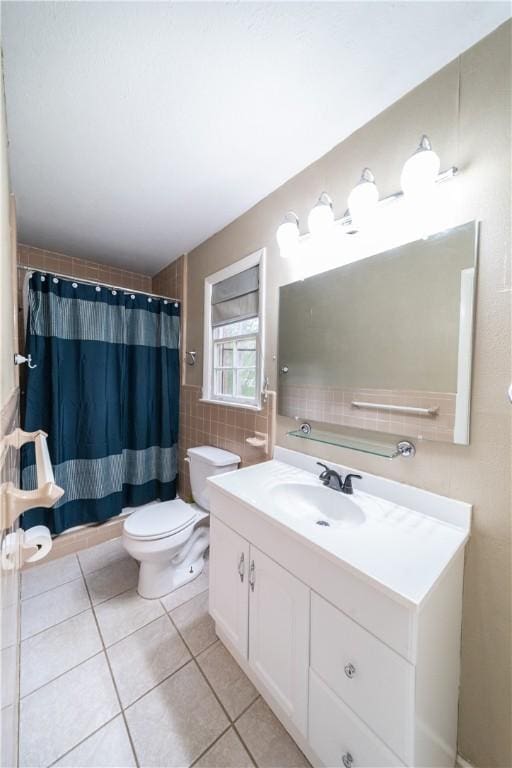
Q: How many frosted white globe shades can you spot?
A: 4